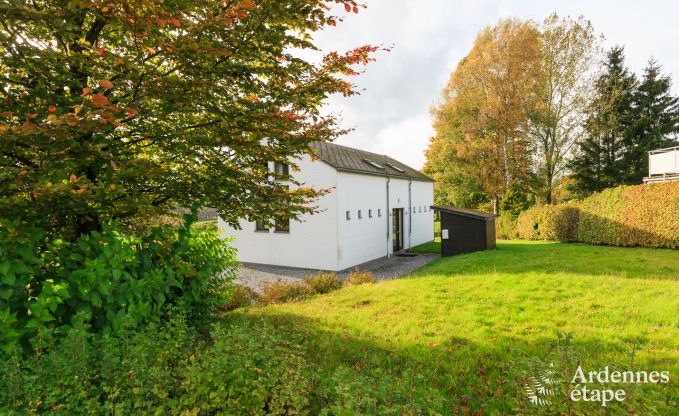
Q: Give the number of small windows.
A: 8